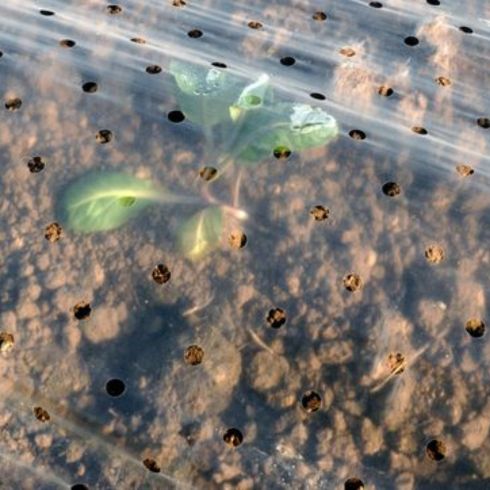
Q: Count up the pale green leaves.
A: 5